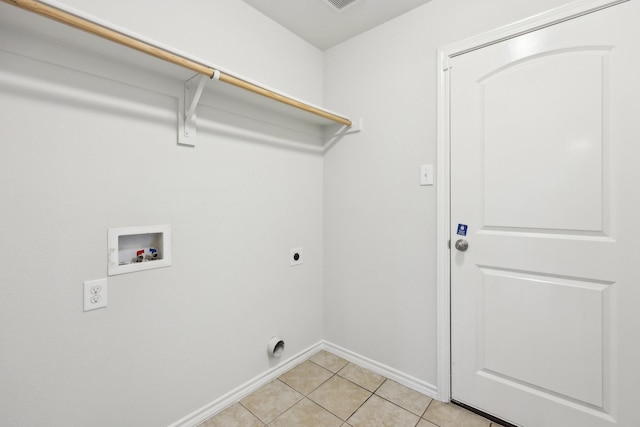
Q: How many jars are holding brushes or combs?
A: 0